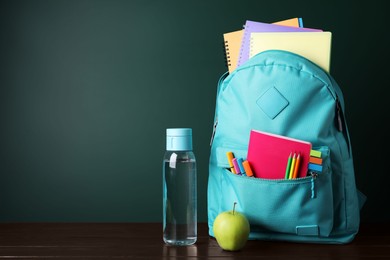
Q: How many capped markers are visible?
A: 4